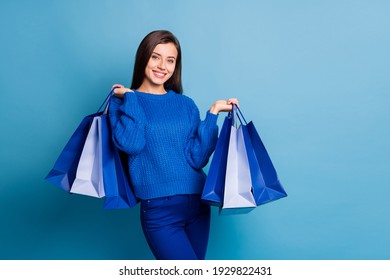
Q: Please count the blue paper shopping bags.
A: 4